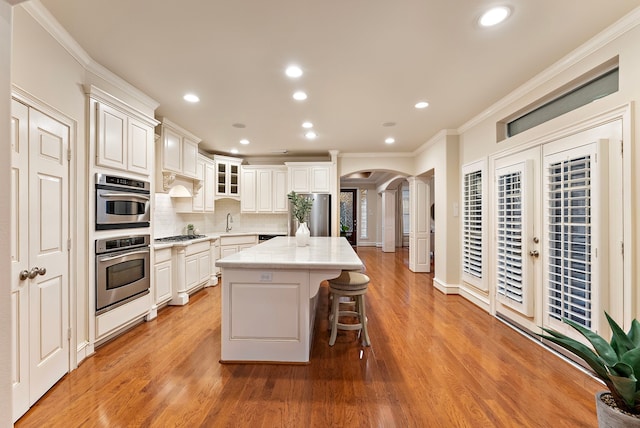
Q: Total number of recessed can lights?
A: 10